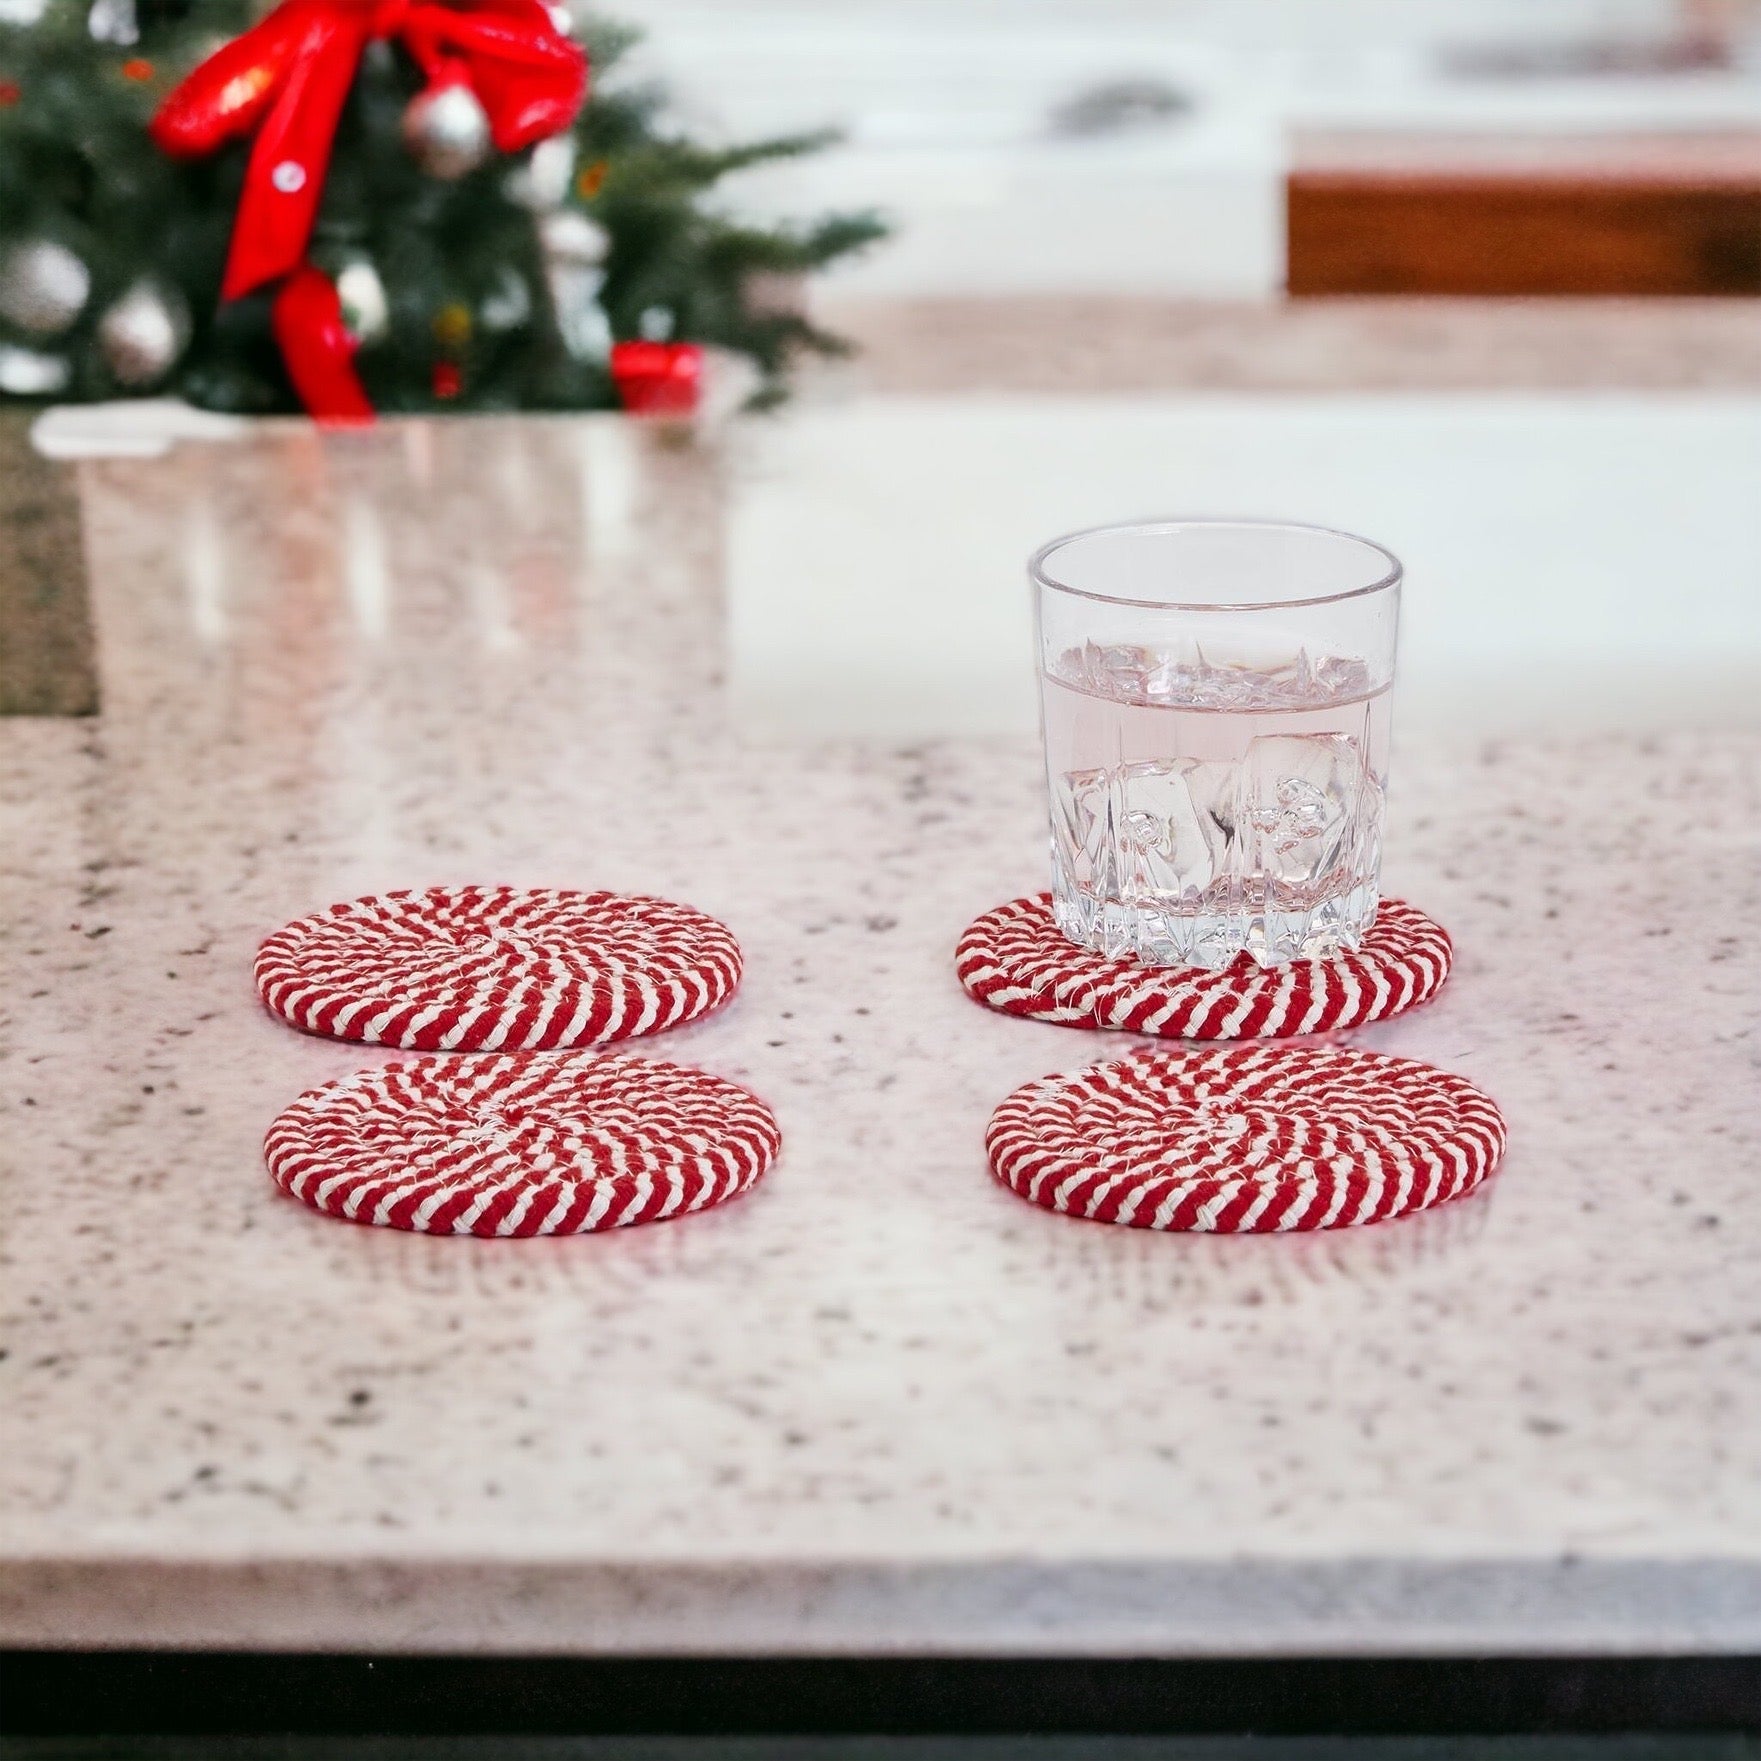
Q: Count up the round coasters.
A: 4